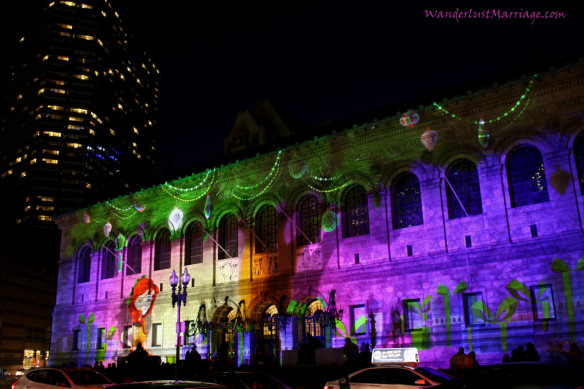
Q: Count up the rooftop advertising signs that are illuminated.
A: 1